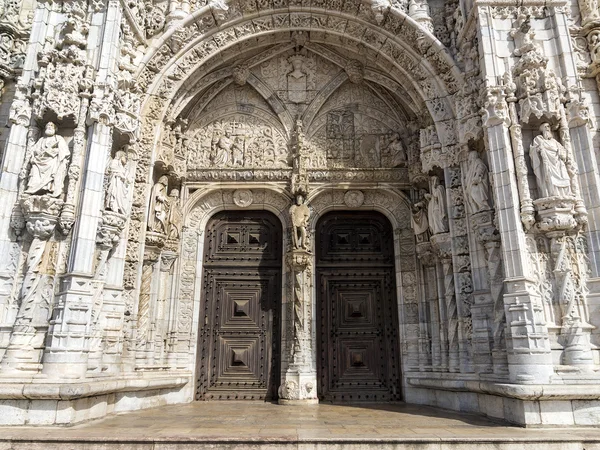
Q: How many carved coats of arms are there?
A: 1